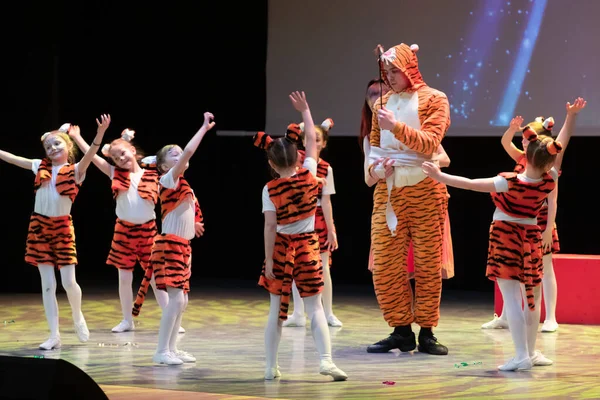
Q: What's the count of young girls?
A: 7